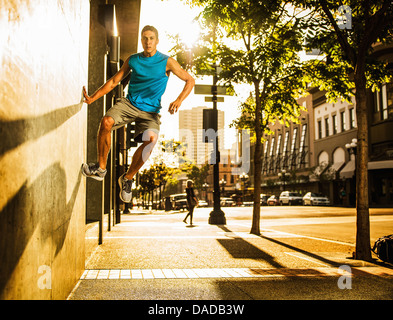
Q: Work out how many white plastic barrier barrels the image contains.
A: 0